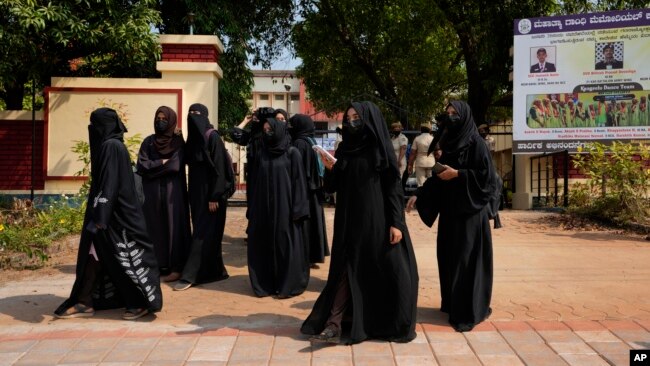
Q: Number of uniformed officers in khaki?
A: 3